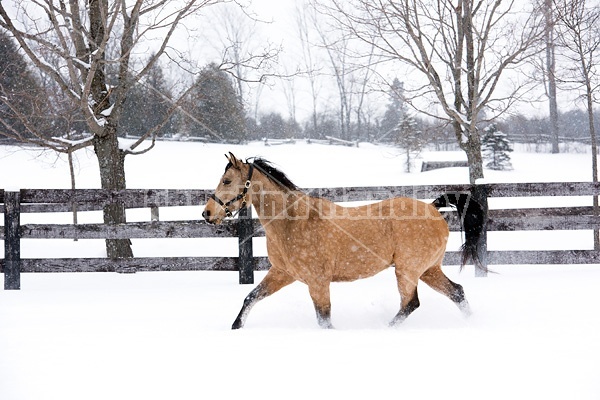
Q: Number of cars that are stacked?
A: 0